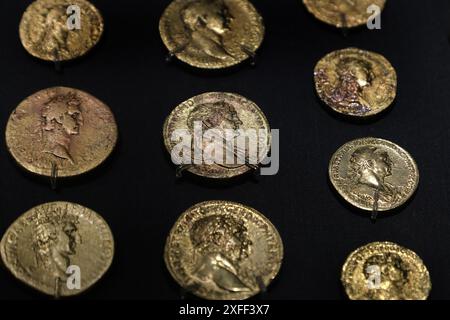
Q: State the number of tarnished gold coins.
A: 10